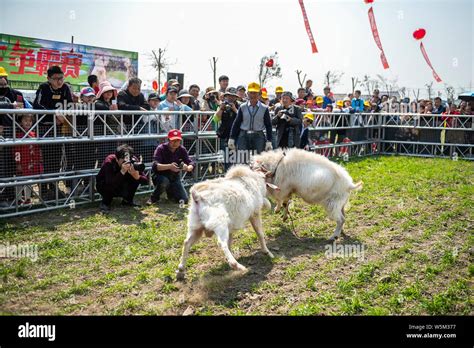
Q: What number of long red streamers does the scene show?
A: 3